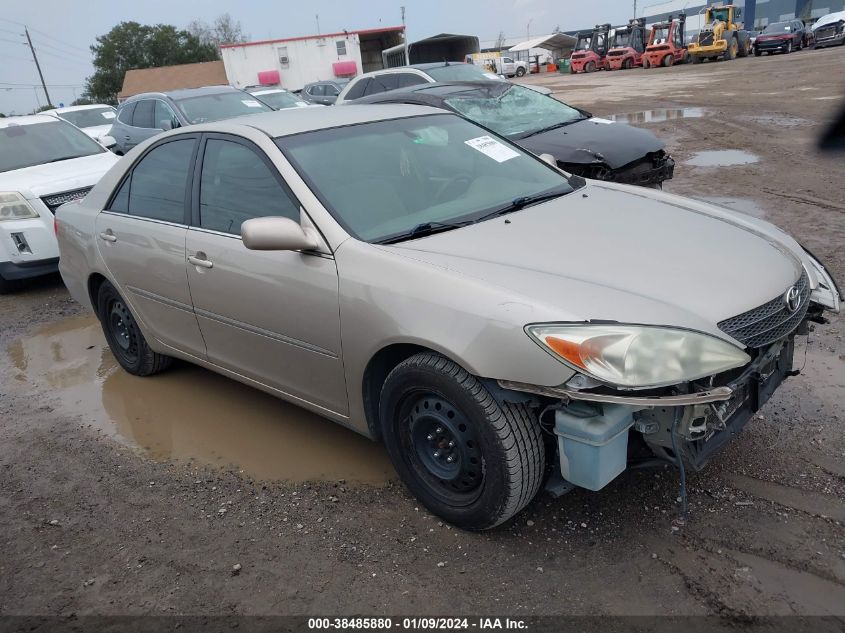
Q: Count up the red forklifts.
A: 3